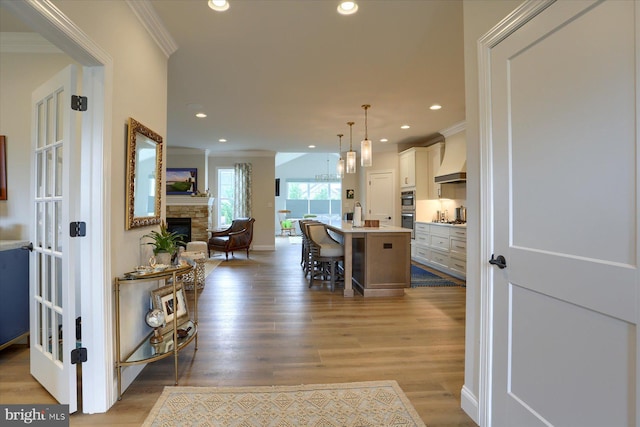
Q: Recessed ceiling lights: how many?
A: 8